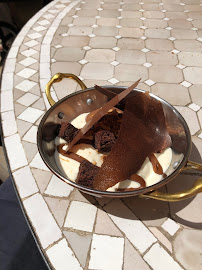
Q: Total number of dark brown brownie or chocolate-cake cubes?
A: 3